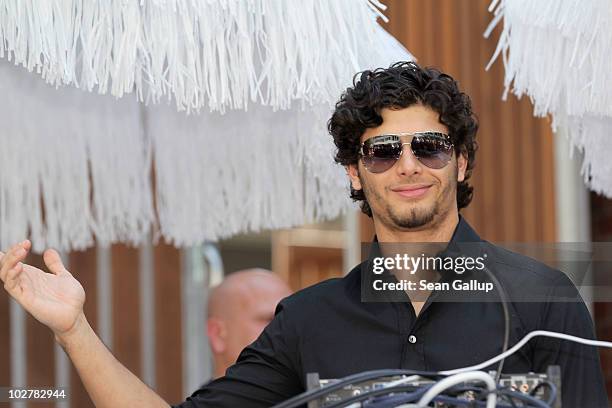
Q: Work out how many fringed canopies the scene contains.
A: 2